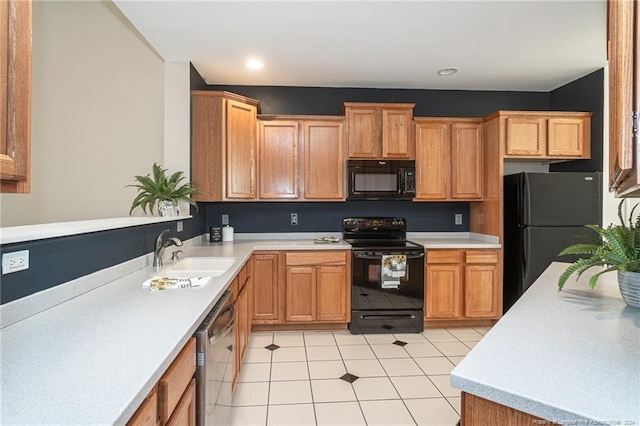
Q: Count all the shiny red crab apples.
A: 0